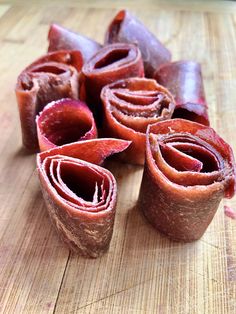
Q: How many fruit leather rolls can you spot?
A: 9